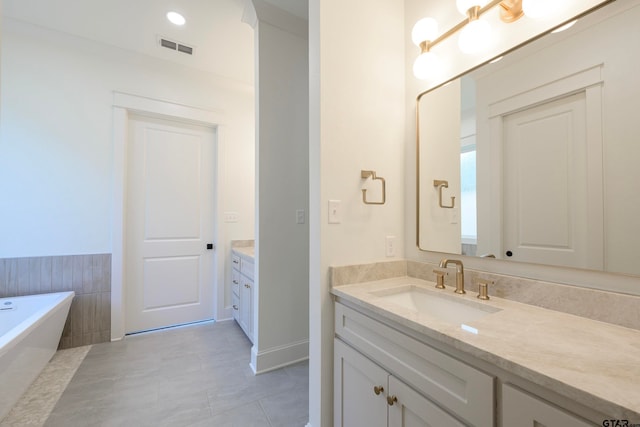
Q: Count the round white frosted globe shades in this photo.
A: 5